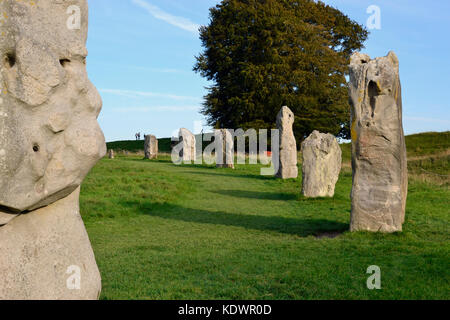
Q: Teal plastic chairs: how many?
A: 0